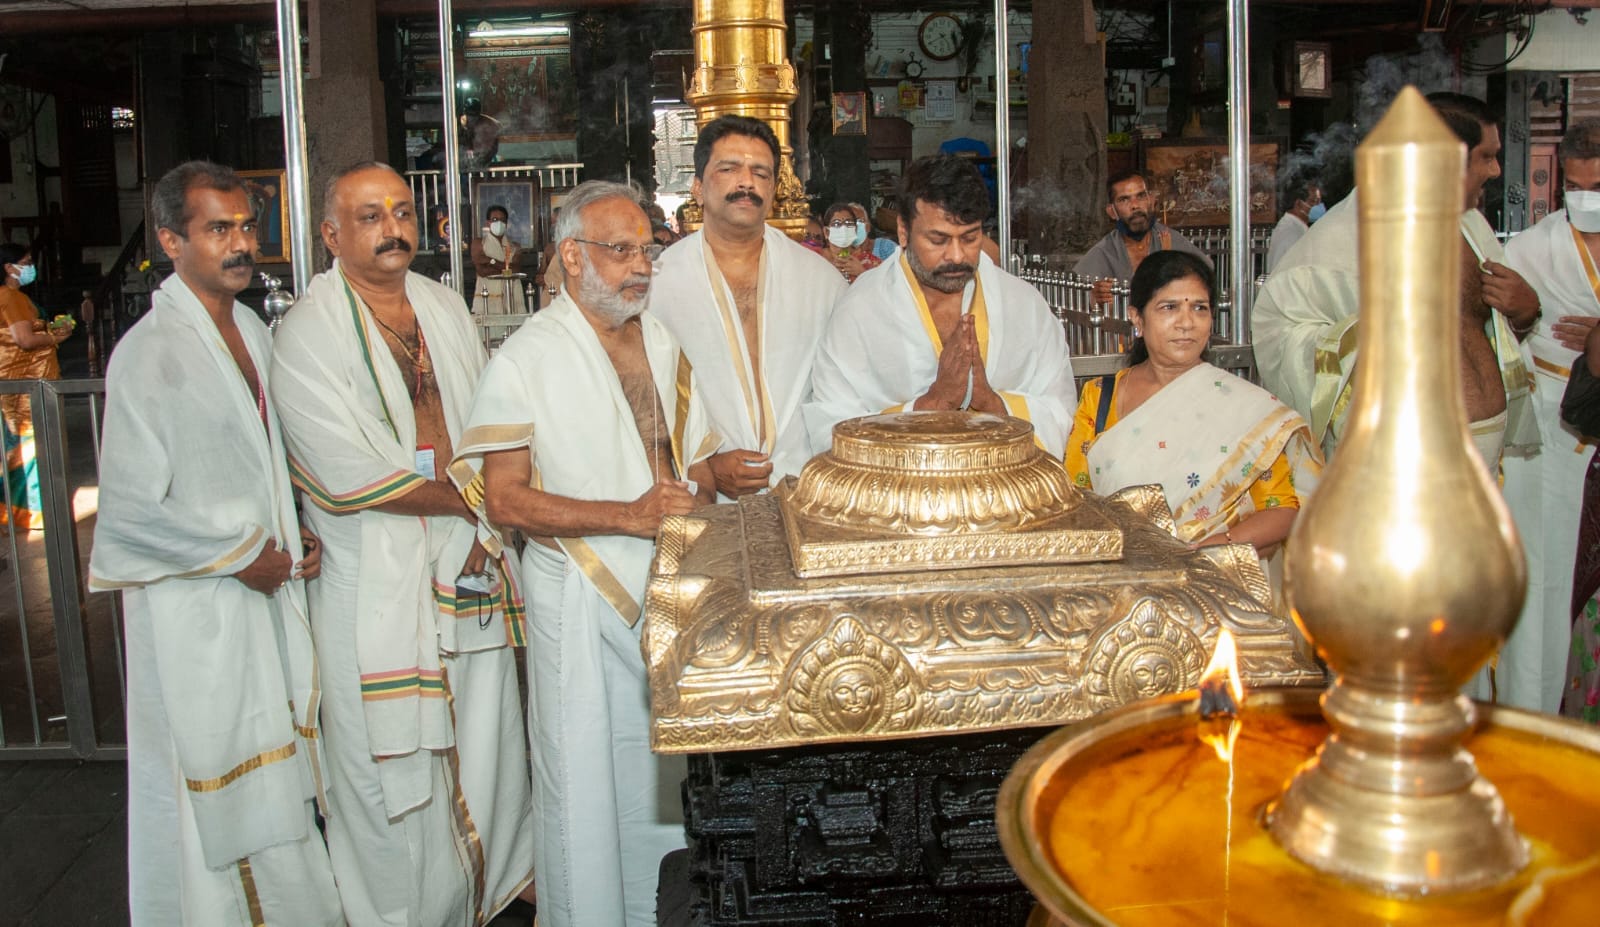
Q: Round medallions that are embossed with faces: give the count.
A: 2